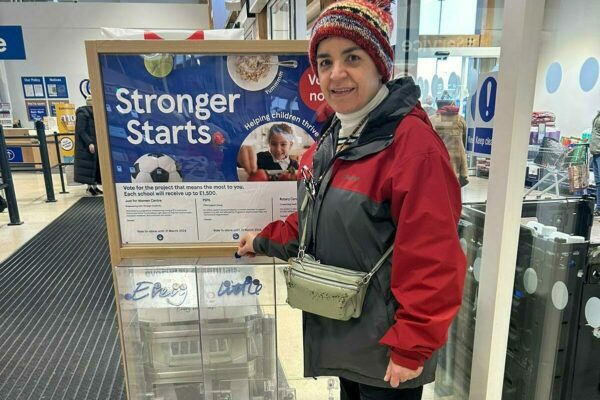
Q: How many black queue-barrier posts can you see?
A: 3